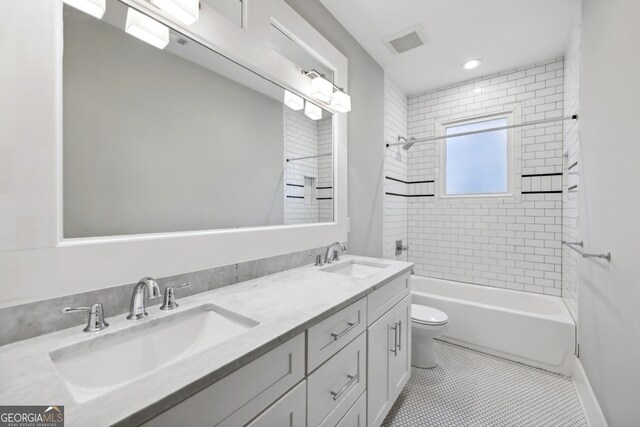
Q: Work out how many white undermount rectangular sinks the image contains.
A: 2